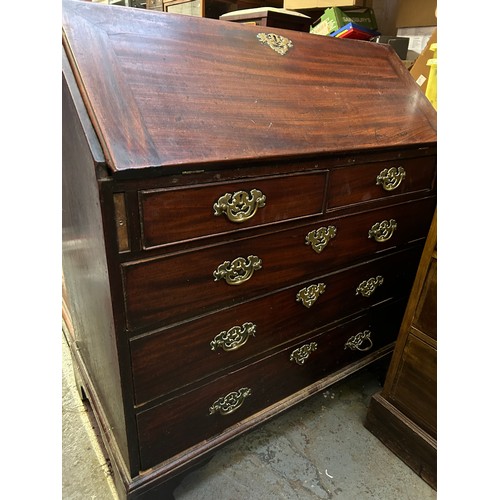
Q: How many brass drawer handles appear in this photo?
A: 8